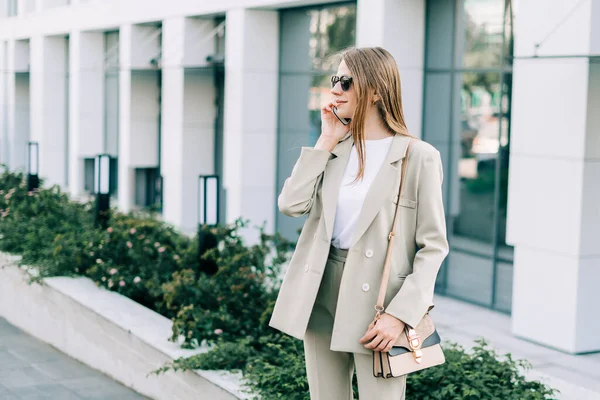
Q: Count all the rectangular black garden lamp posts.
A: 3